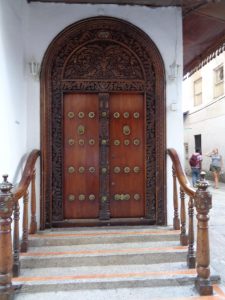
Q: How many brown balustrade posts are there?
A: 8